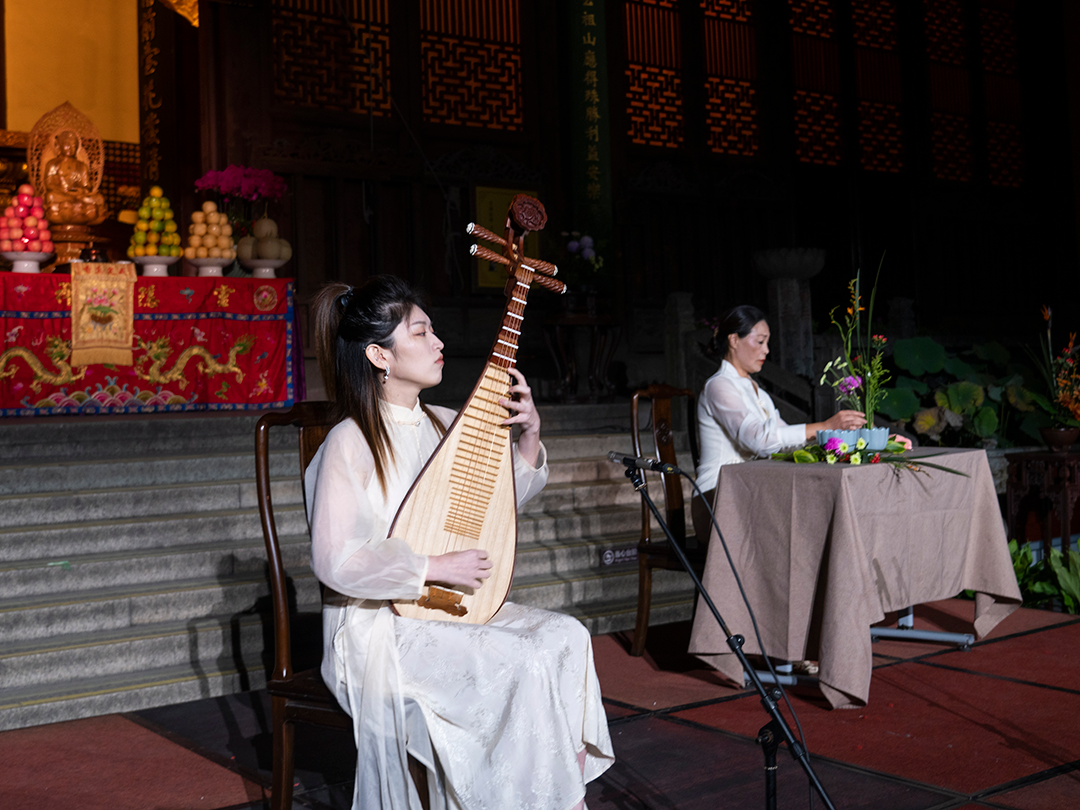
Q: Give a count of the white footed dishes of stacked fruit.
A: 4